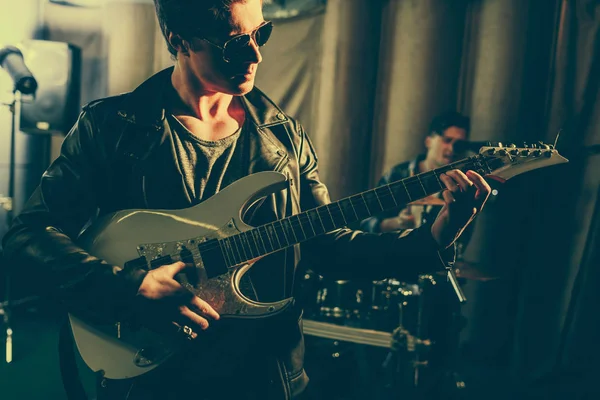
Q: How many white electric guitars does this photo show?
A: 1